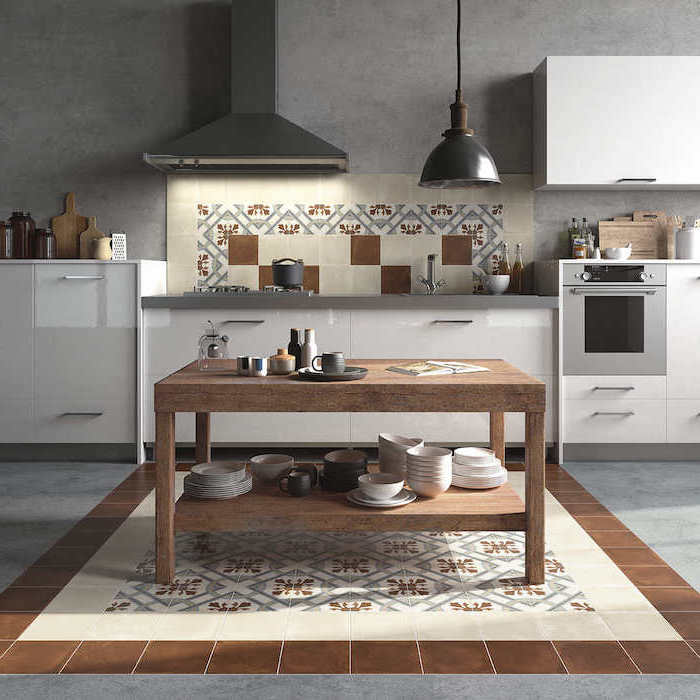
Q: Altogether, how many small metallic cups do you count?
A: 2